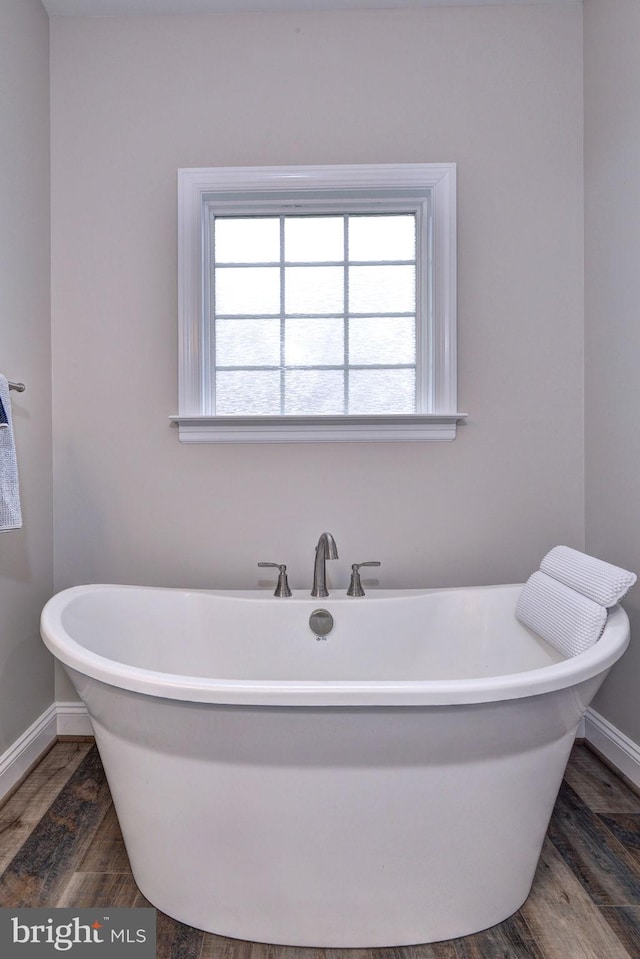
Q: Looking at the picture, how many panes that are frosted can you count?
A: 12